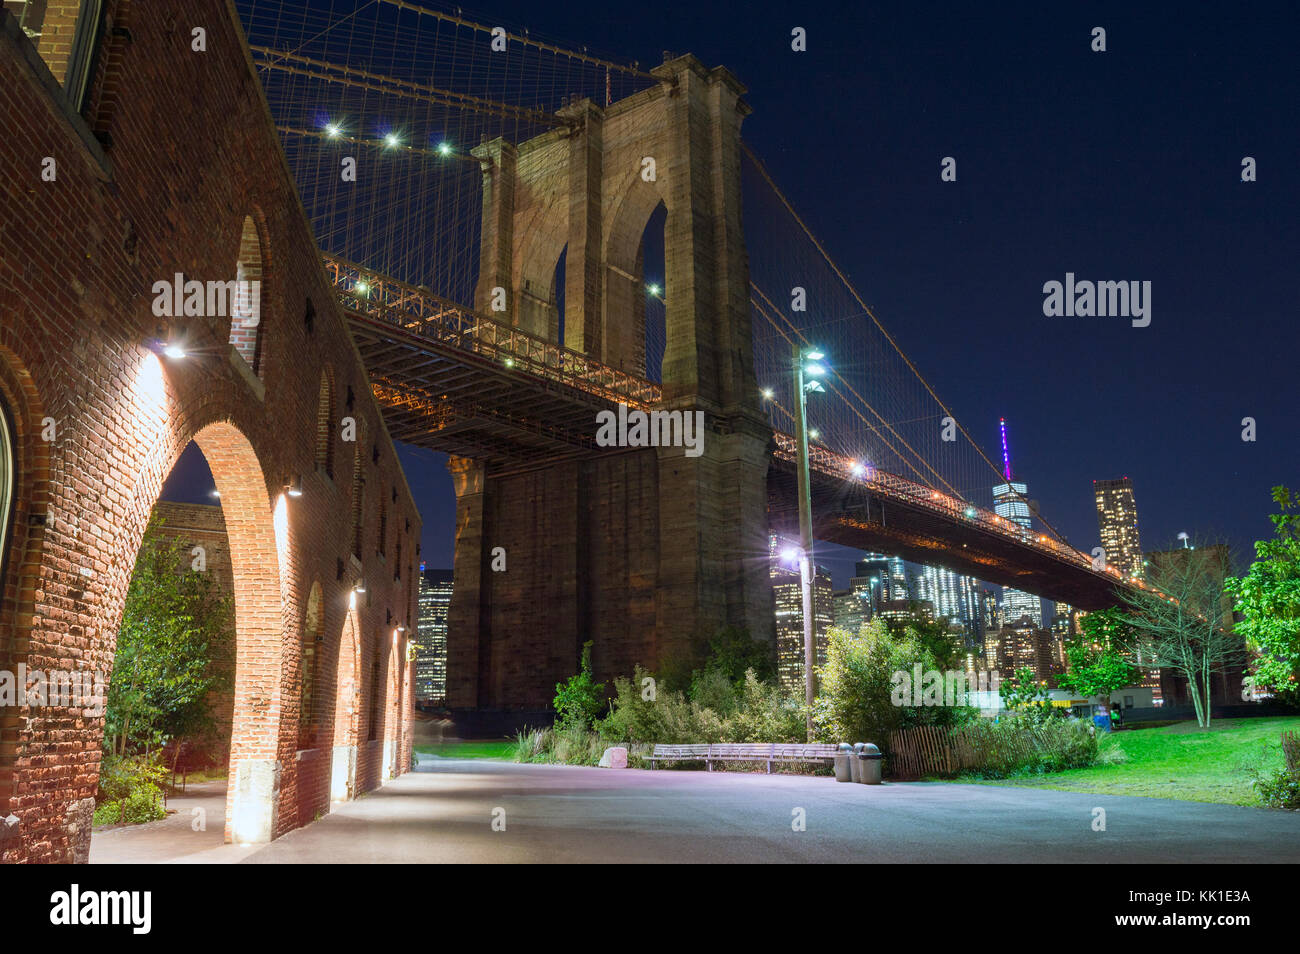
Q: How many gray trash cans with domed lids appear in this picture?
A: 3